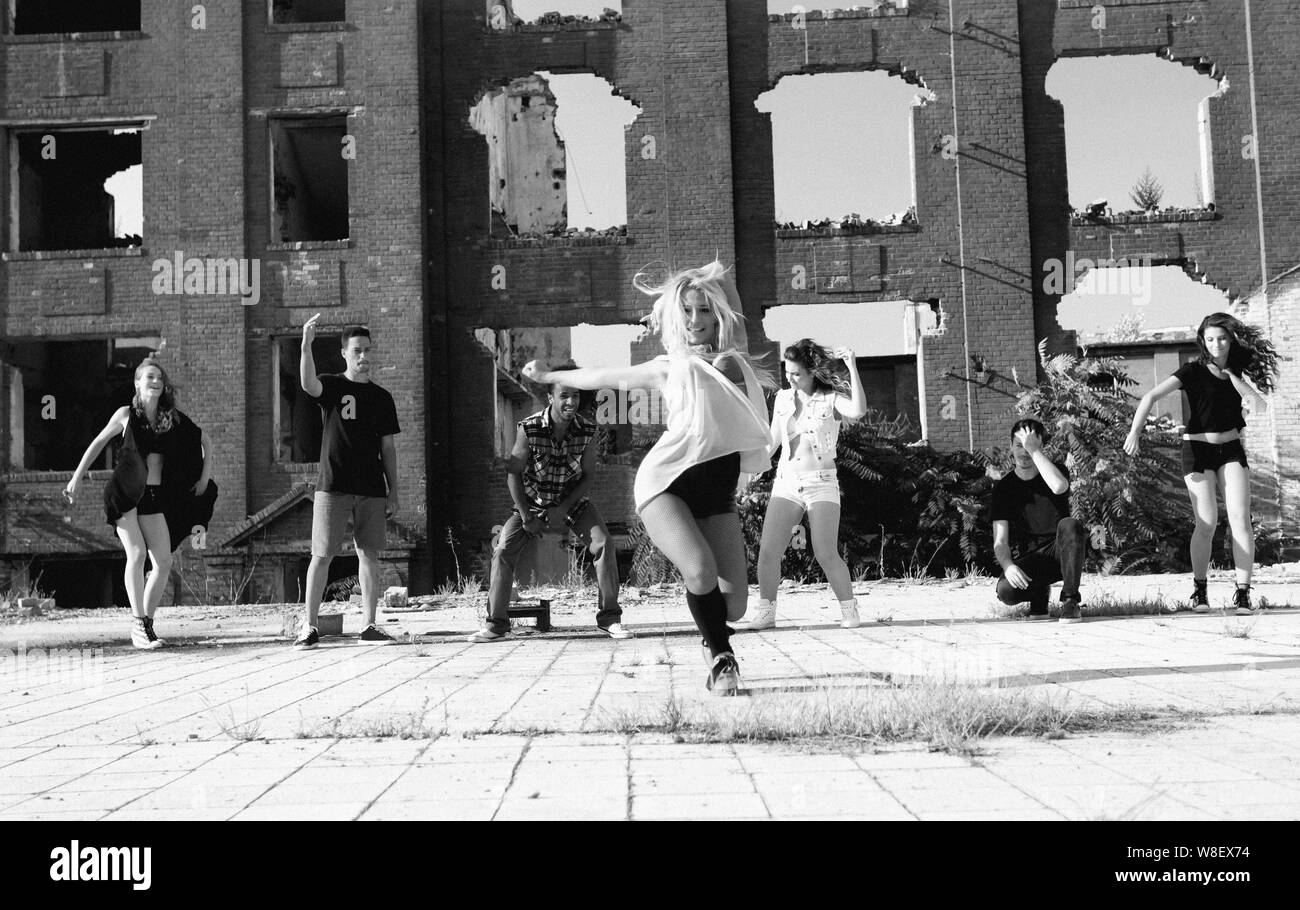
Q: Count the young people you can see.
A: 7